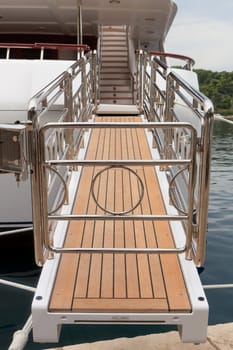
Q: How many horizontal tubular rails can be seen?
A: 4